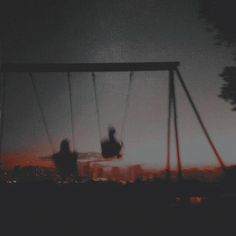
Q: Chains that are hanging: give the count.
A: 4